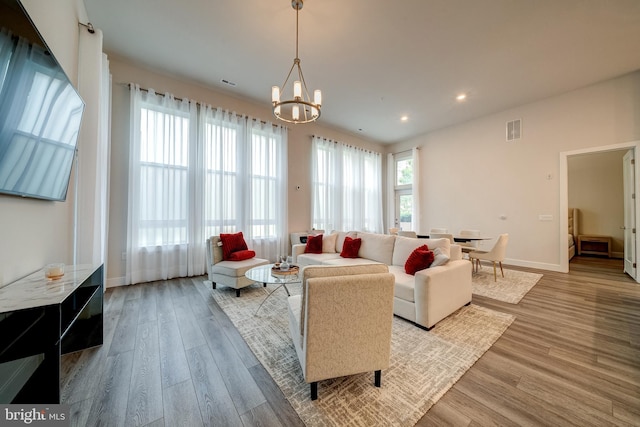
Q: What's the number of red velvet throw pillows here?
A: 4